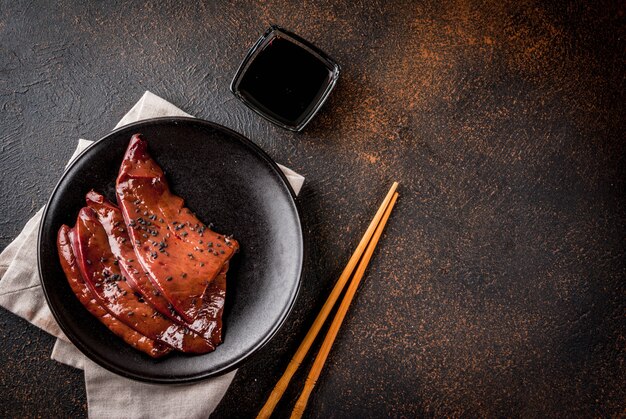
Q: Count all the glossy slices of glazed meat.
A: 4